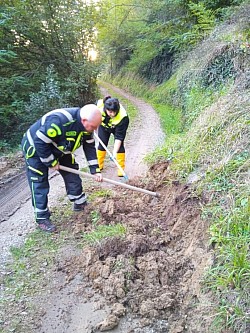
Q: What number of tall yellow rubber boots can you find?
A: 2